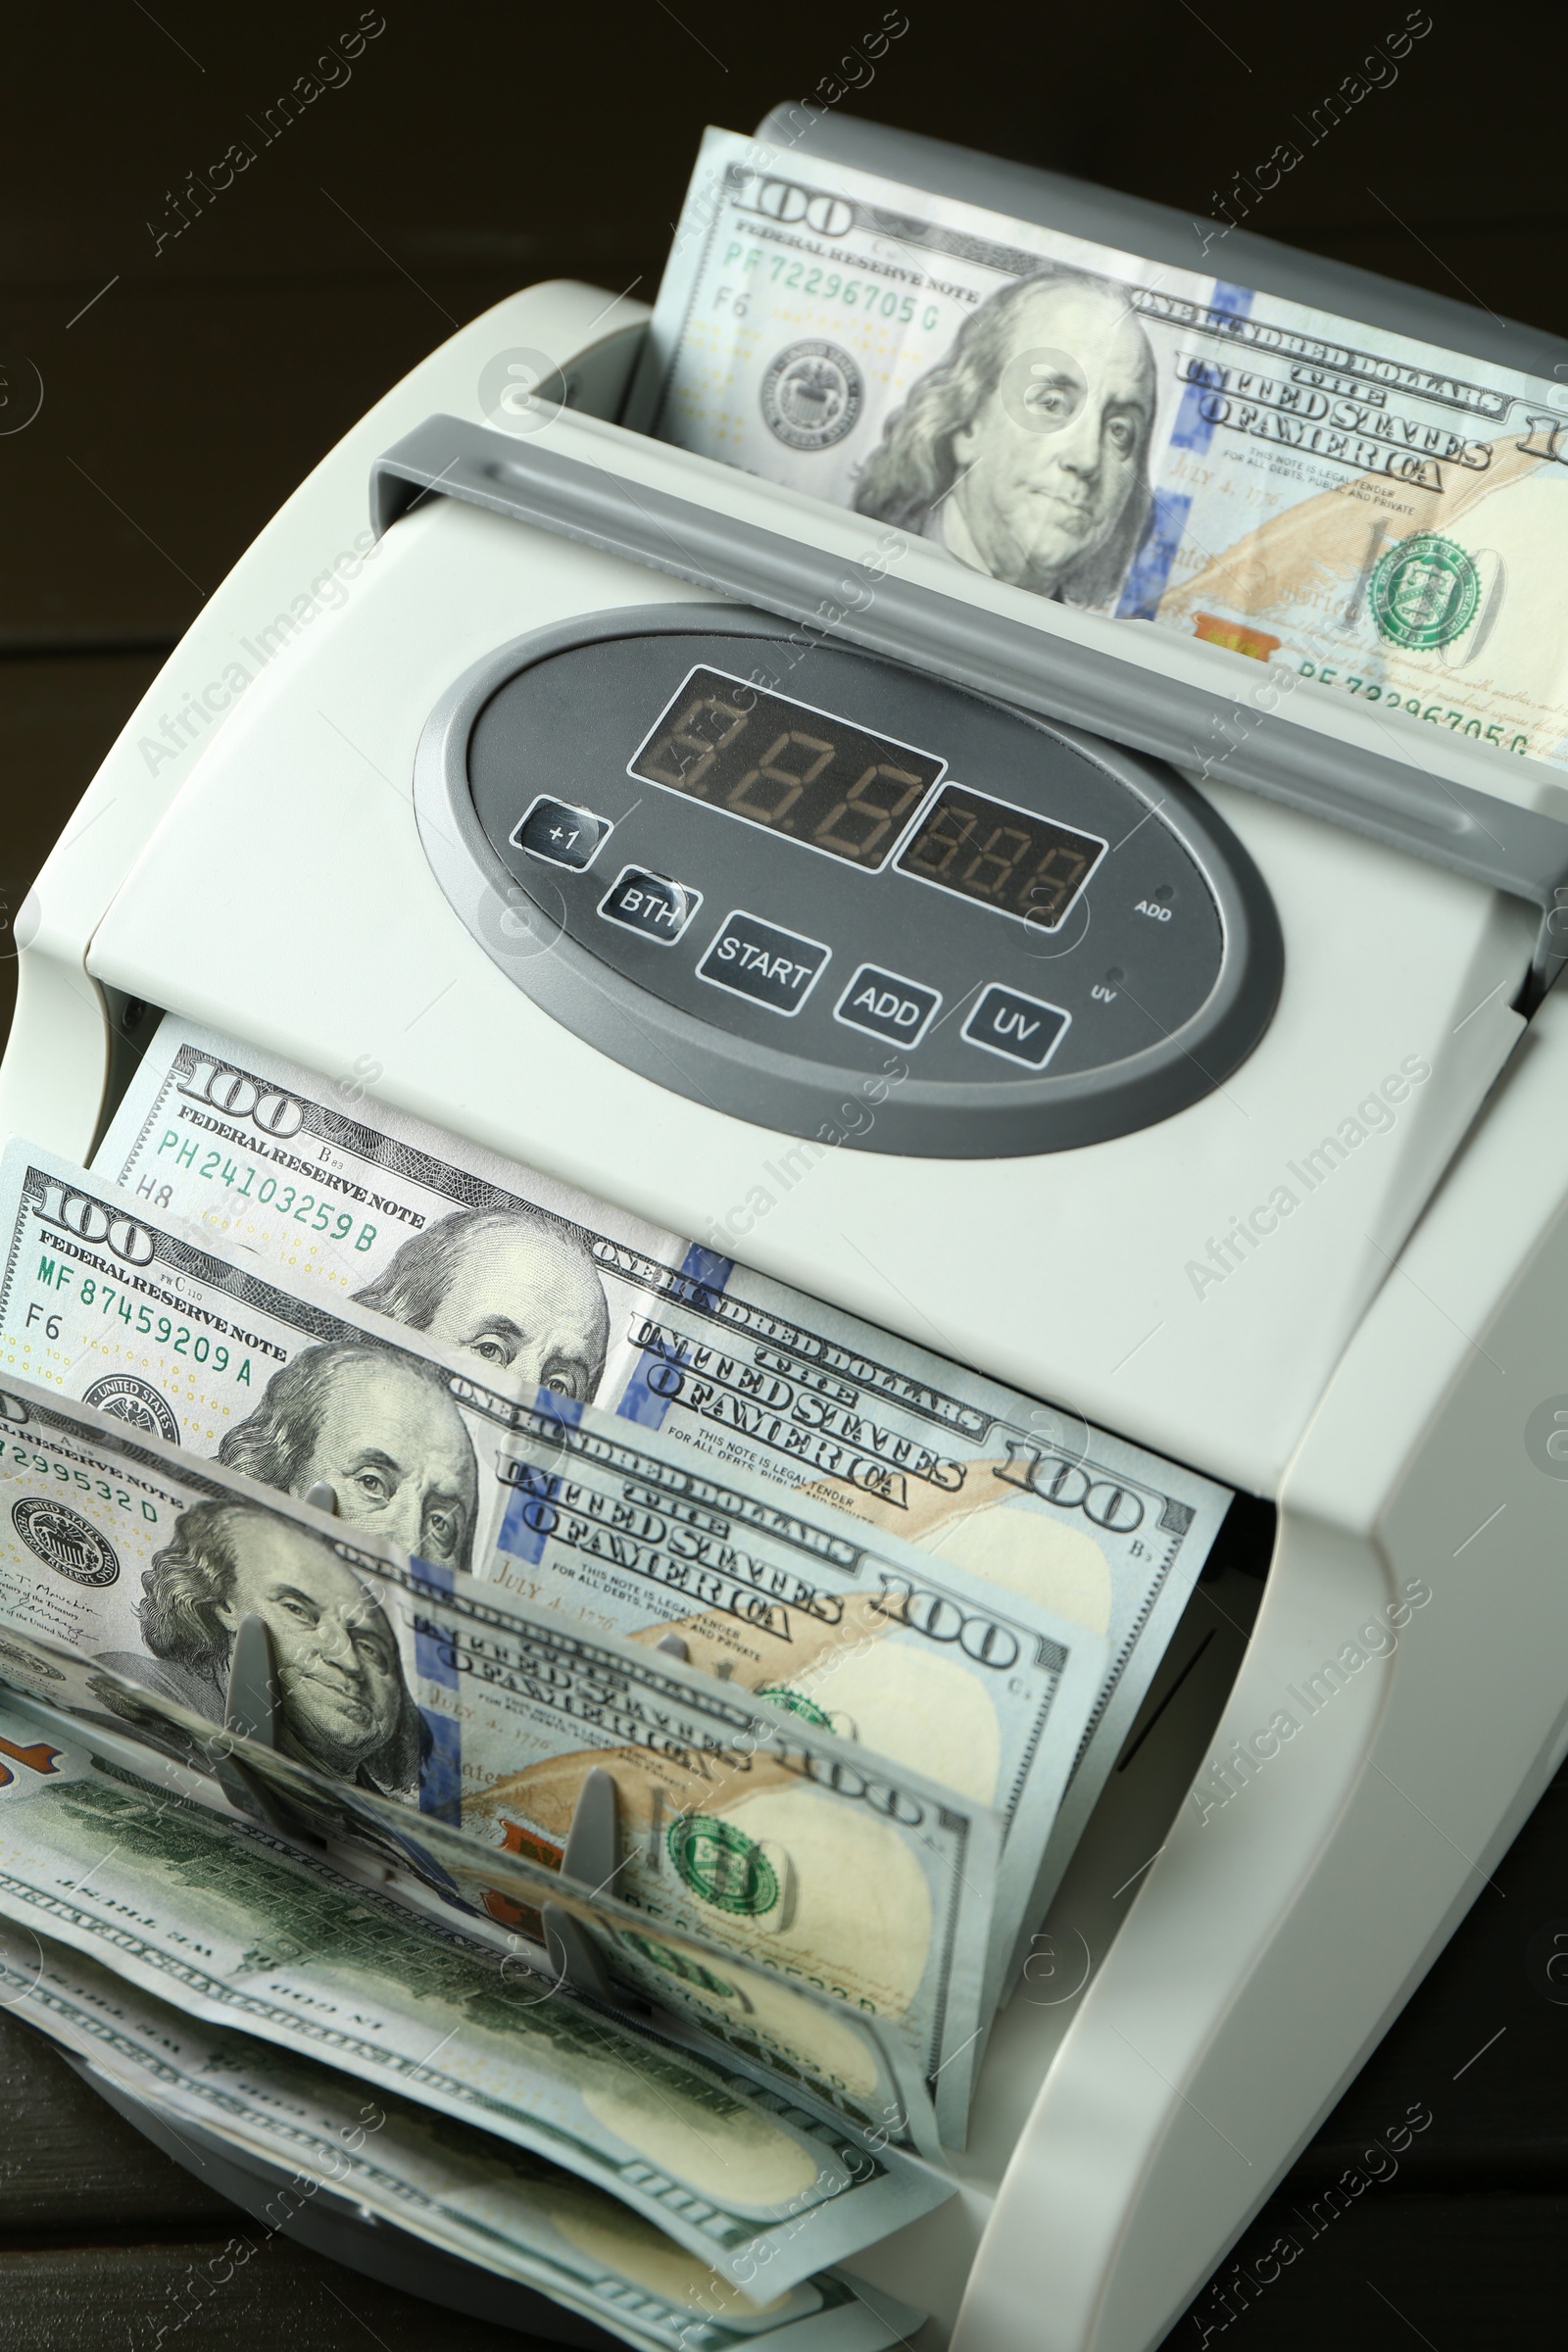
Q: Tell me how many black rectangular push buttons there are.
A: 5